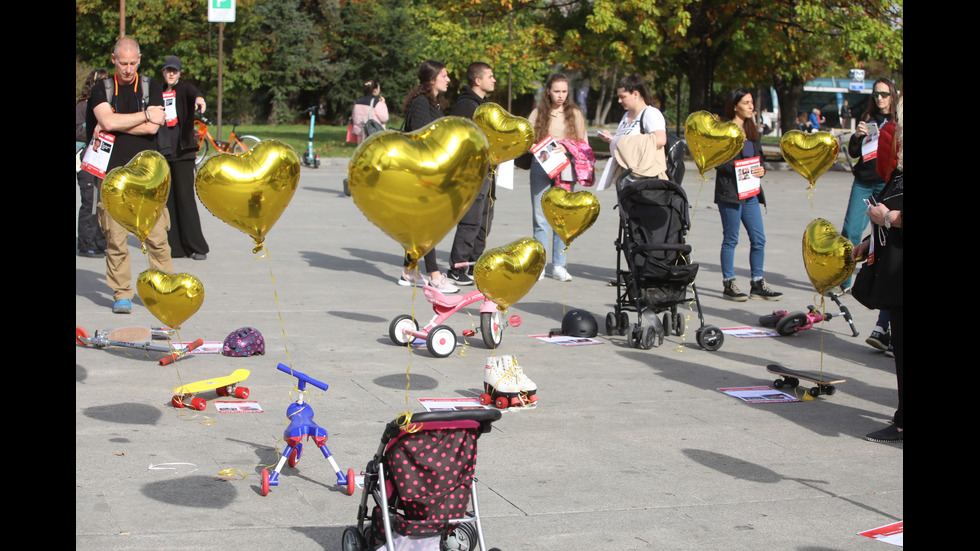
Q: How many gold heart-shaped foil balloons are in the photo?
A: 10